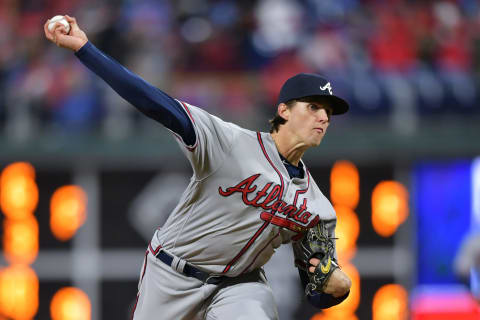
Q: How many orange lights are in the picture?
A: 10